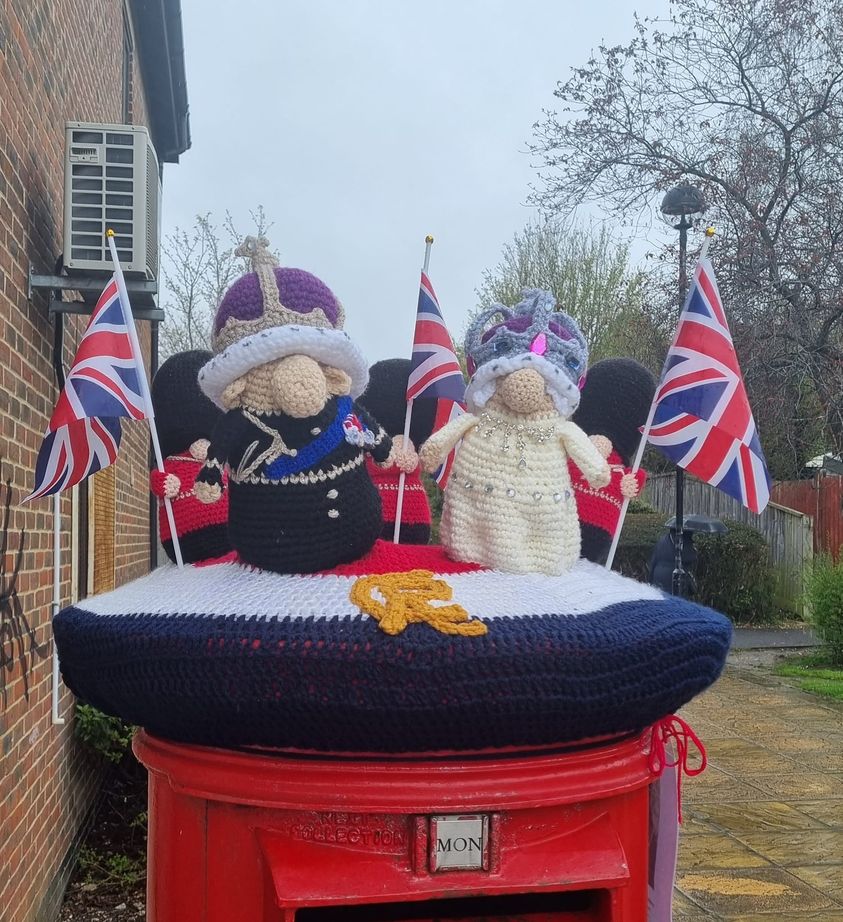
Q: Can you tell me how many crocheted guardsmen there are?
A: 3